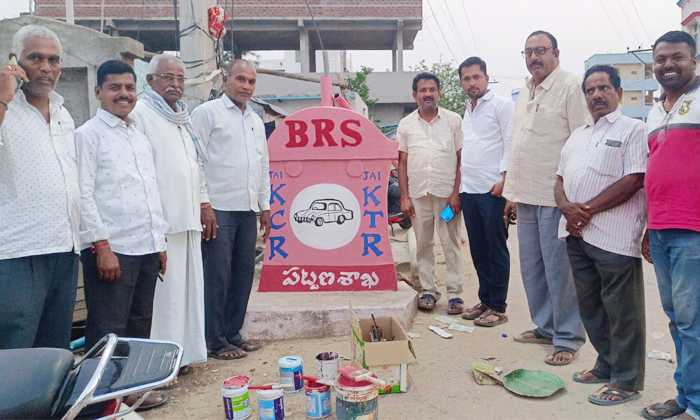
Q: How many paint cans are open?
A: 5